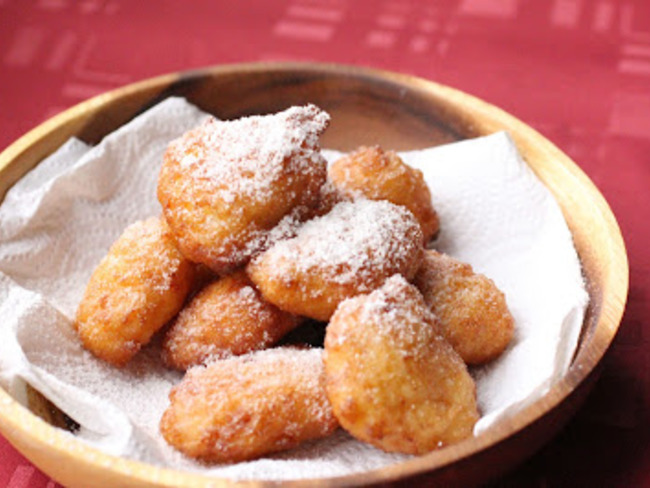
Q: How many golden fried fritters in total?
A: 8